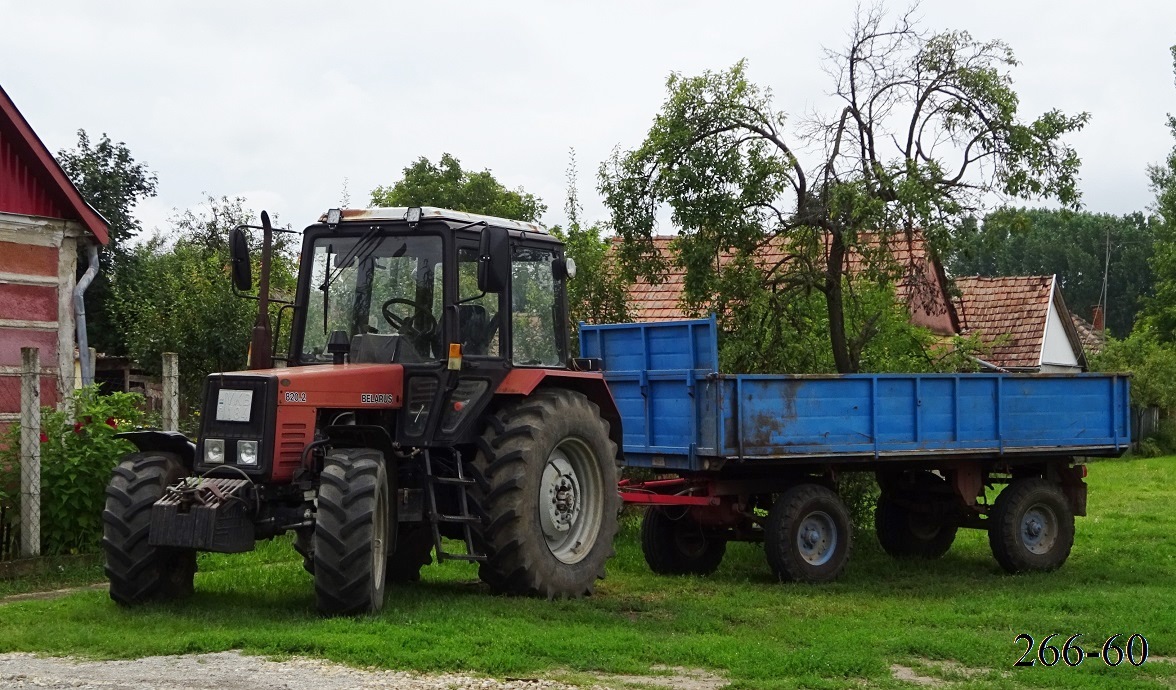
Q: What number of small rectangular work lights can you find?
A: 2